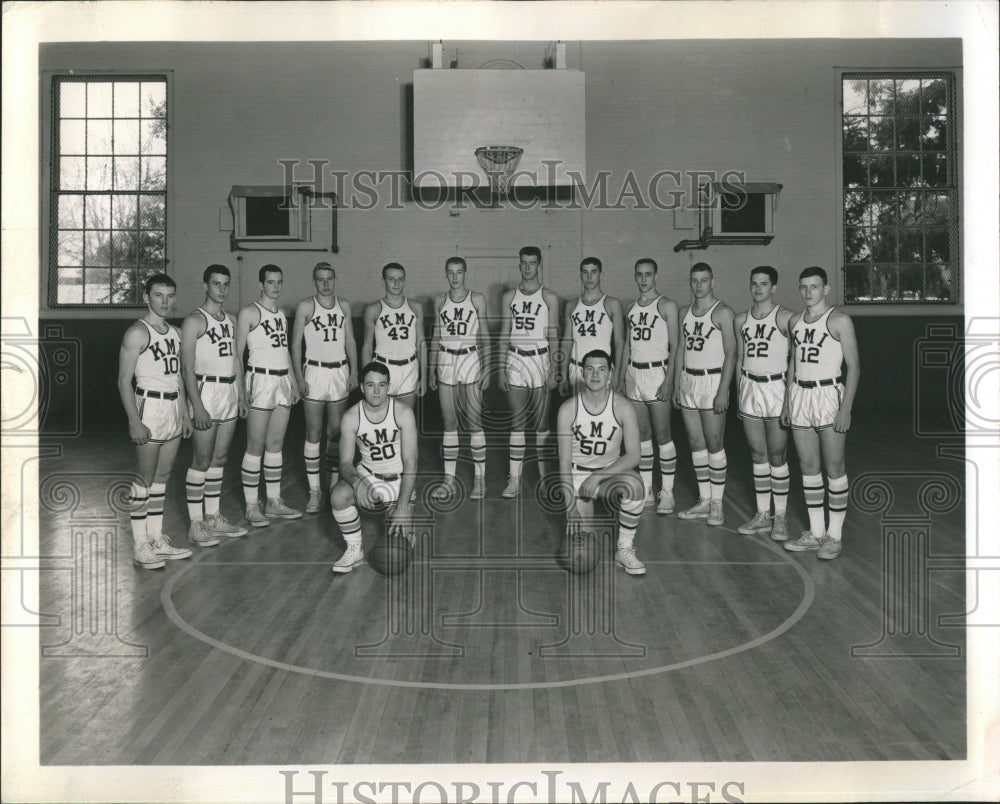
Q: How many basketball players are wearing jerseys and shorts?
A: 14